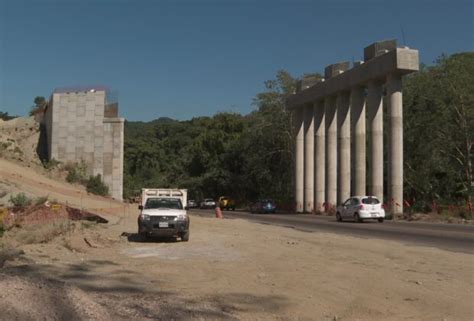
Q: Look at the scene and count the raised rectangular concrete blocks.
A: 3